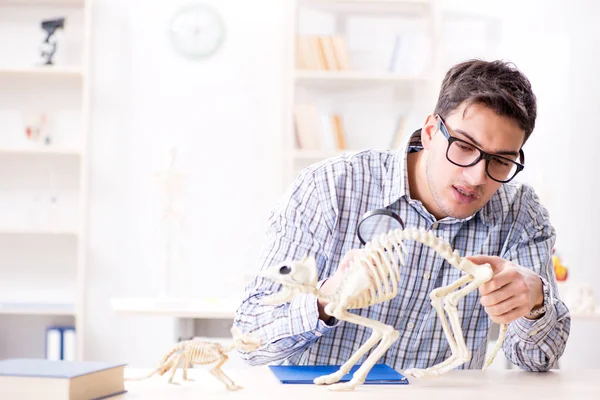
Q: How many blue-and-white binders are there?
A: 2